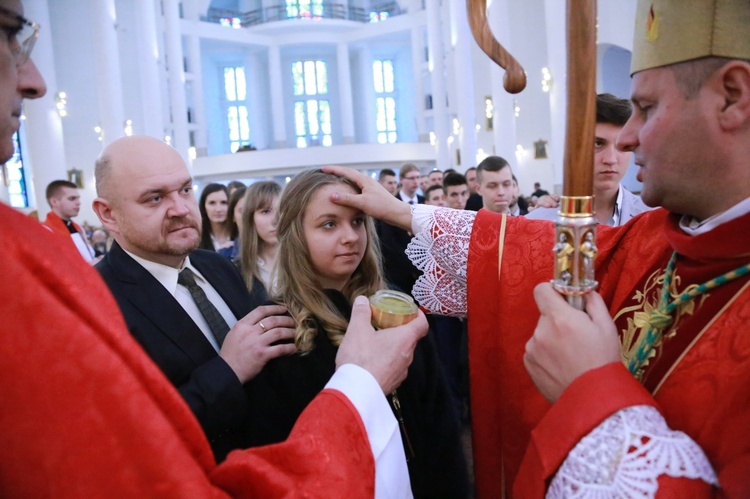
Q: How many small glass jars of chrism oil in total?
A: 1